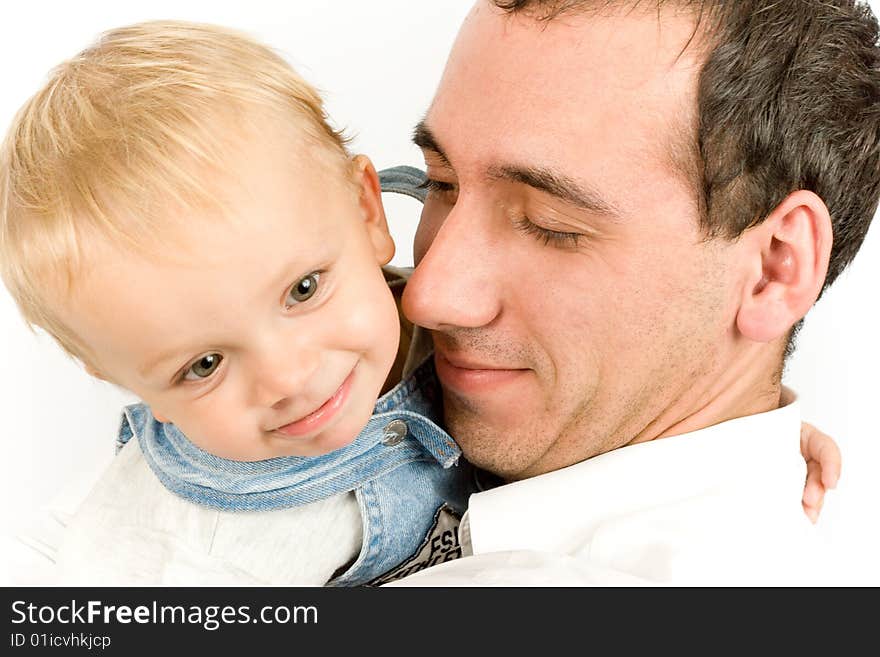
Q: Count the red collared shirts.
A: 0